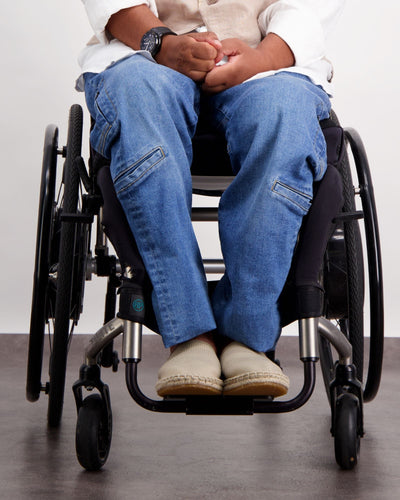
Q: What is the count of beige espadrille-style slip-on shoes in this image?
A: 2